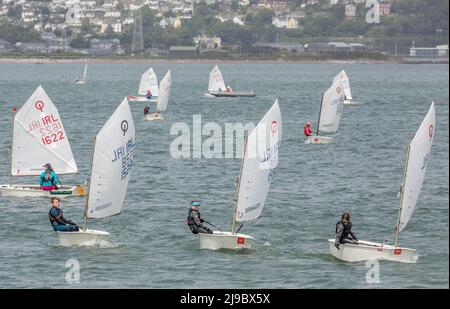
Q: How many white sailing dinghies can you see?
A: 10